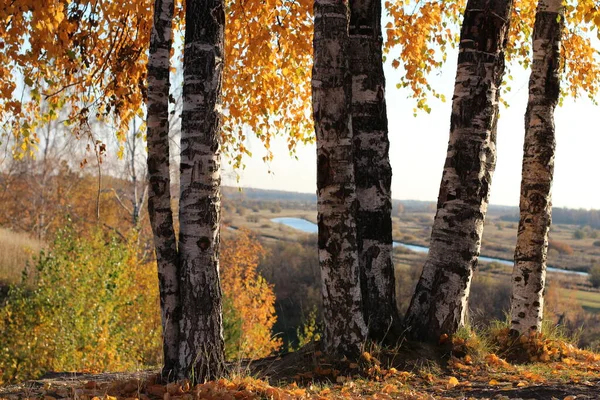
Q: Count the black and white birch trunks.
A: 6